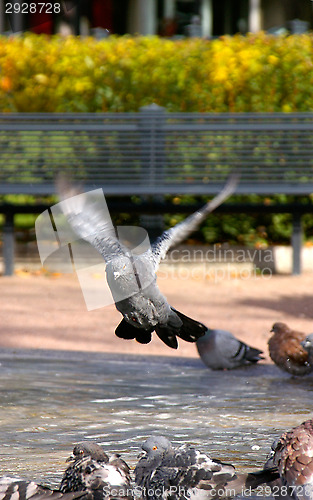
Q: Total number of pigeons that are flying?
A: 1